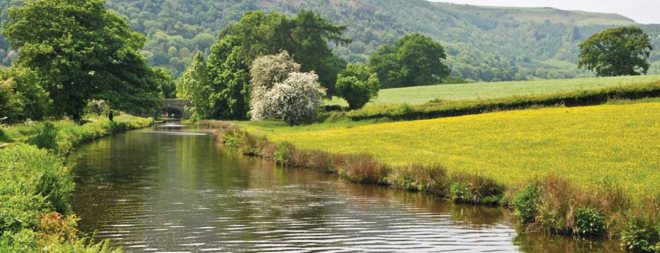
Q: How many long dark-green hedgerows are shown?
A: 1